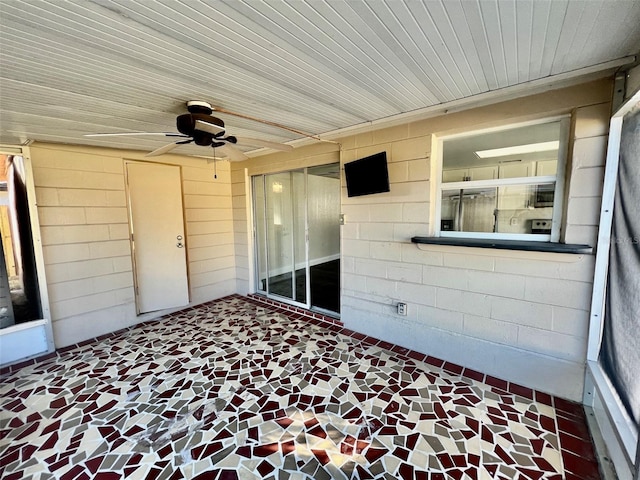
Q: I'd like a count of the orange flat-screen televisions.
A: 0